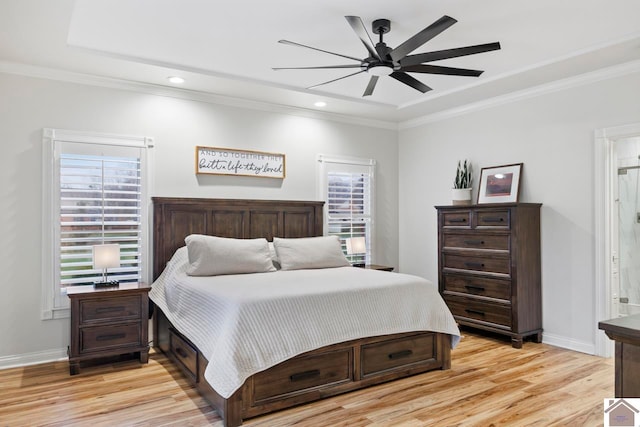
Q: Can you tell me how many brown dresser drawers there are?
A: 6